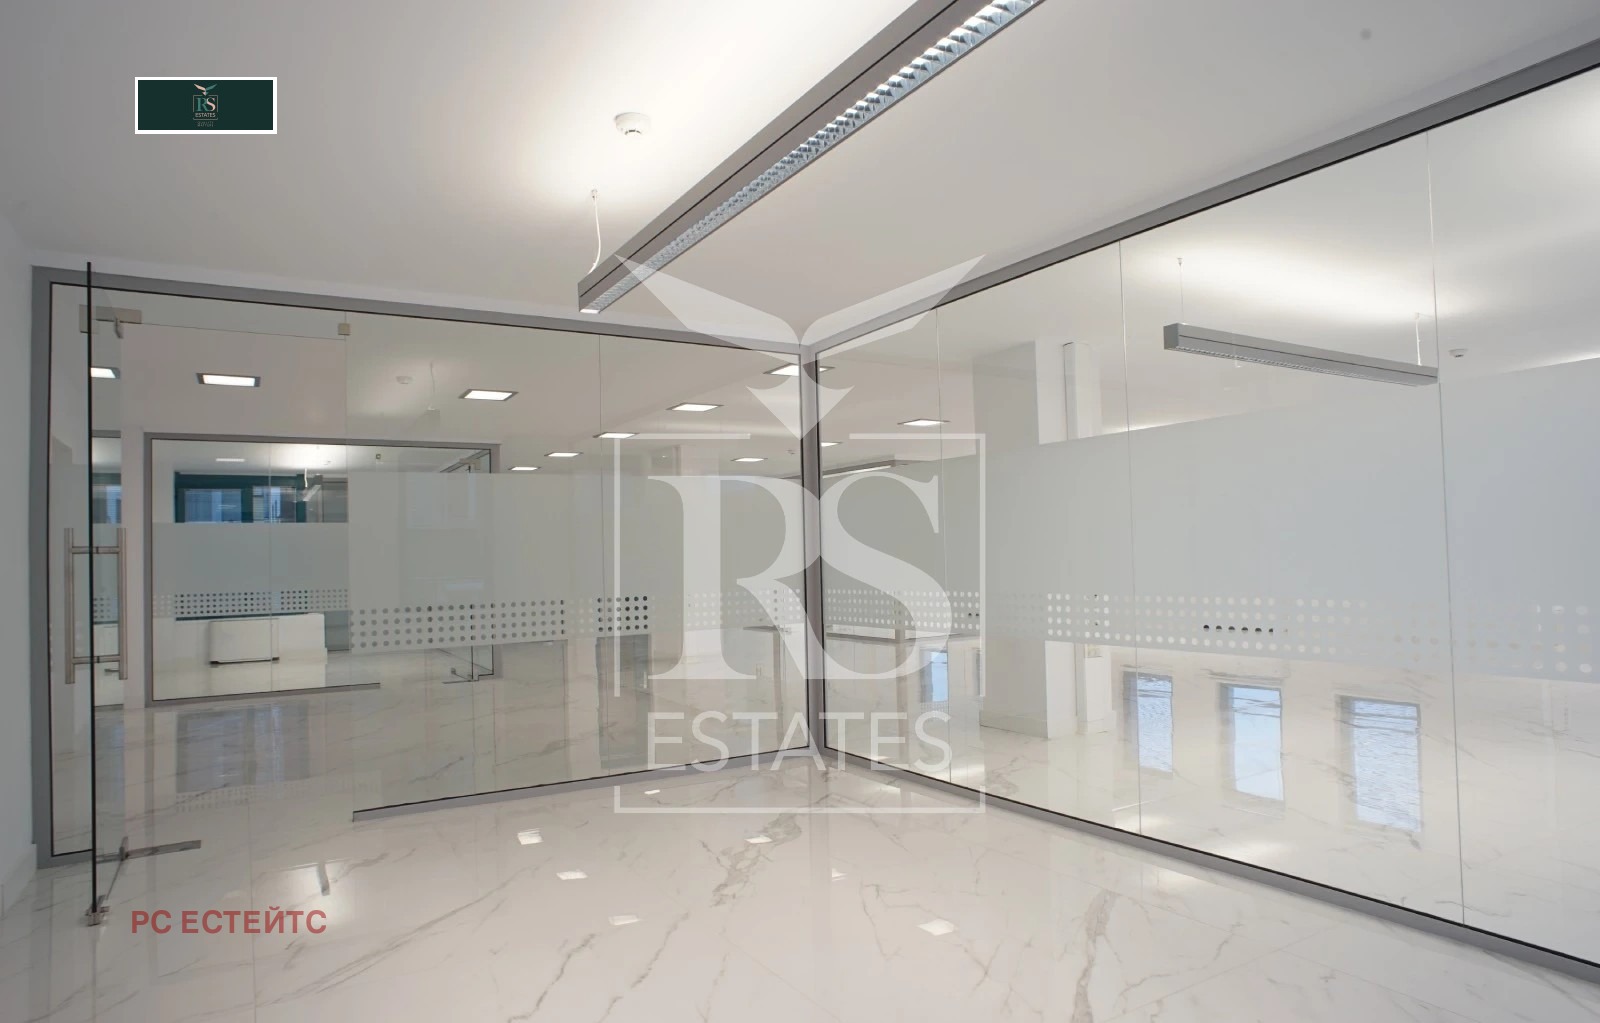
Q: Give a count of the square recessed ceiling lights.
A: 11